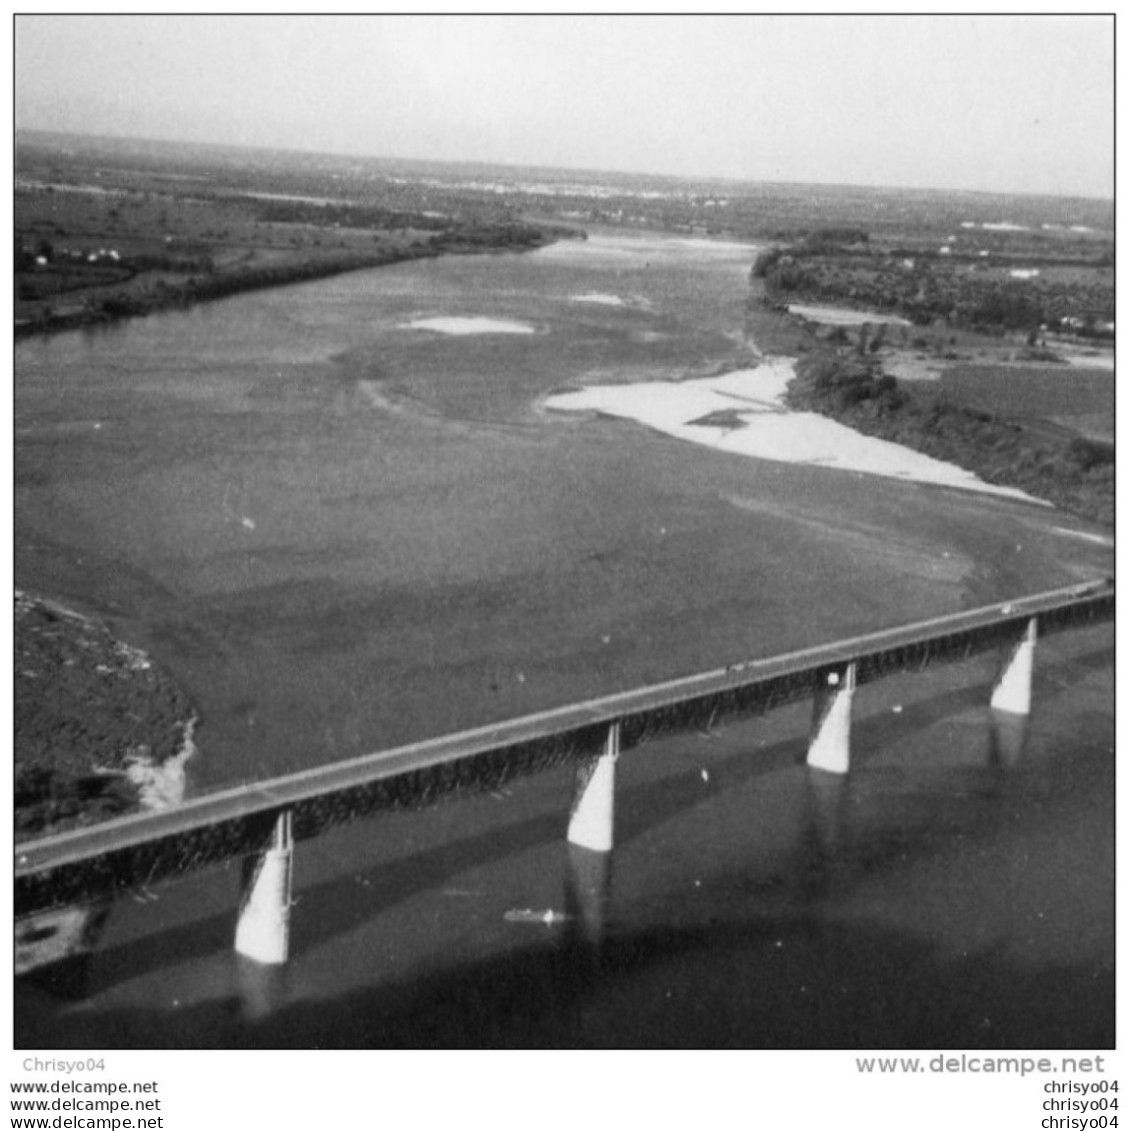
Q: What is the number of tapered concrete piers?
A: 4